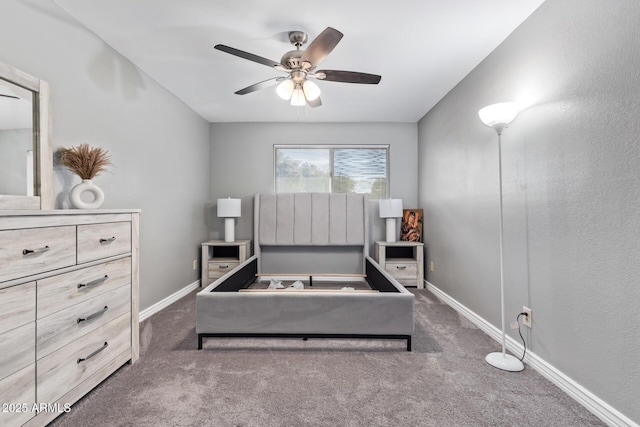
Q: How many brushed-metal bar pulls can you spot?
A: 7